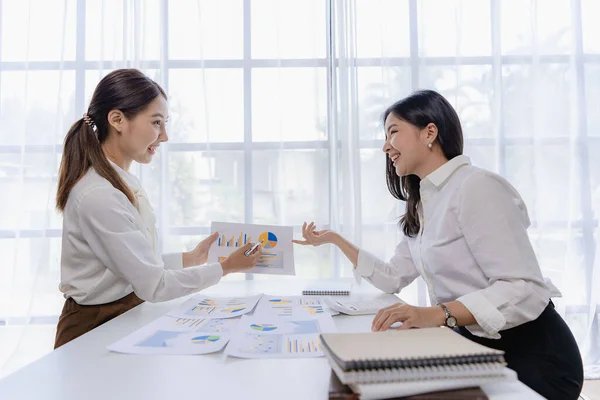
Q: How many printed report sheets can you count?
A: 5